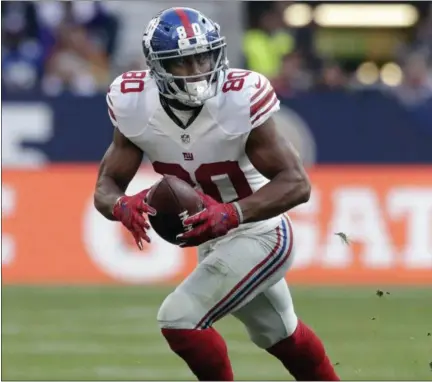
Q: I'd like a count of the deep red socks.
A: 2